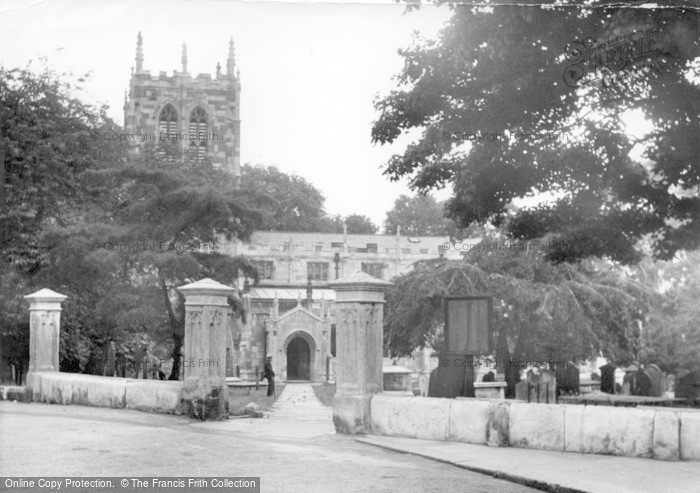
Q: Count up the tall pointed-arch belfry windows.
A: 2